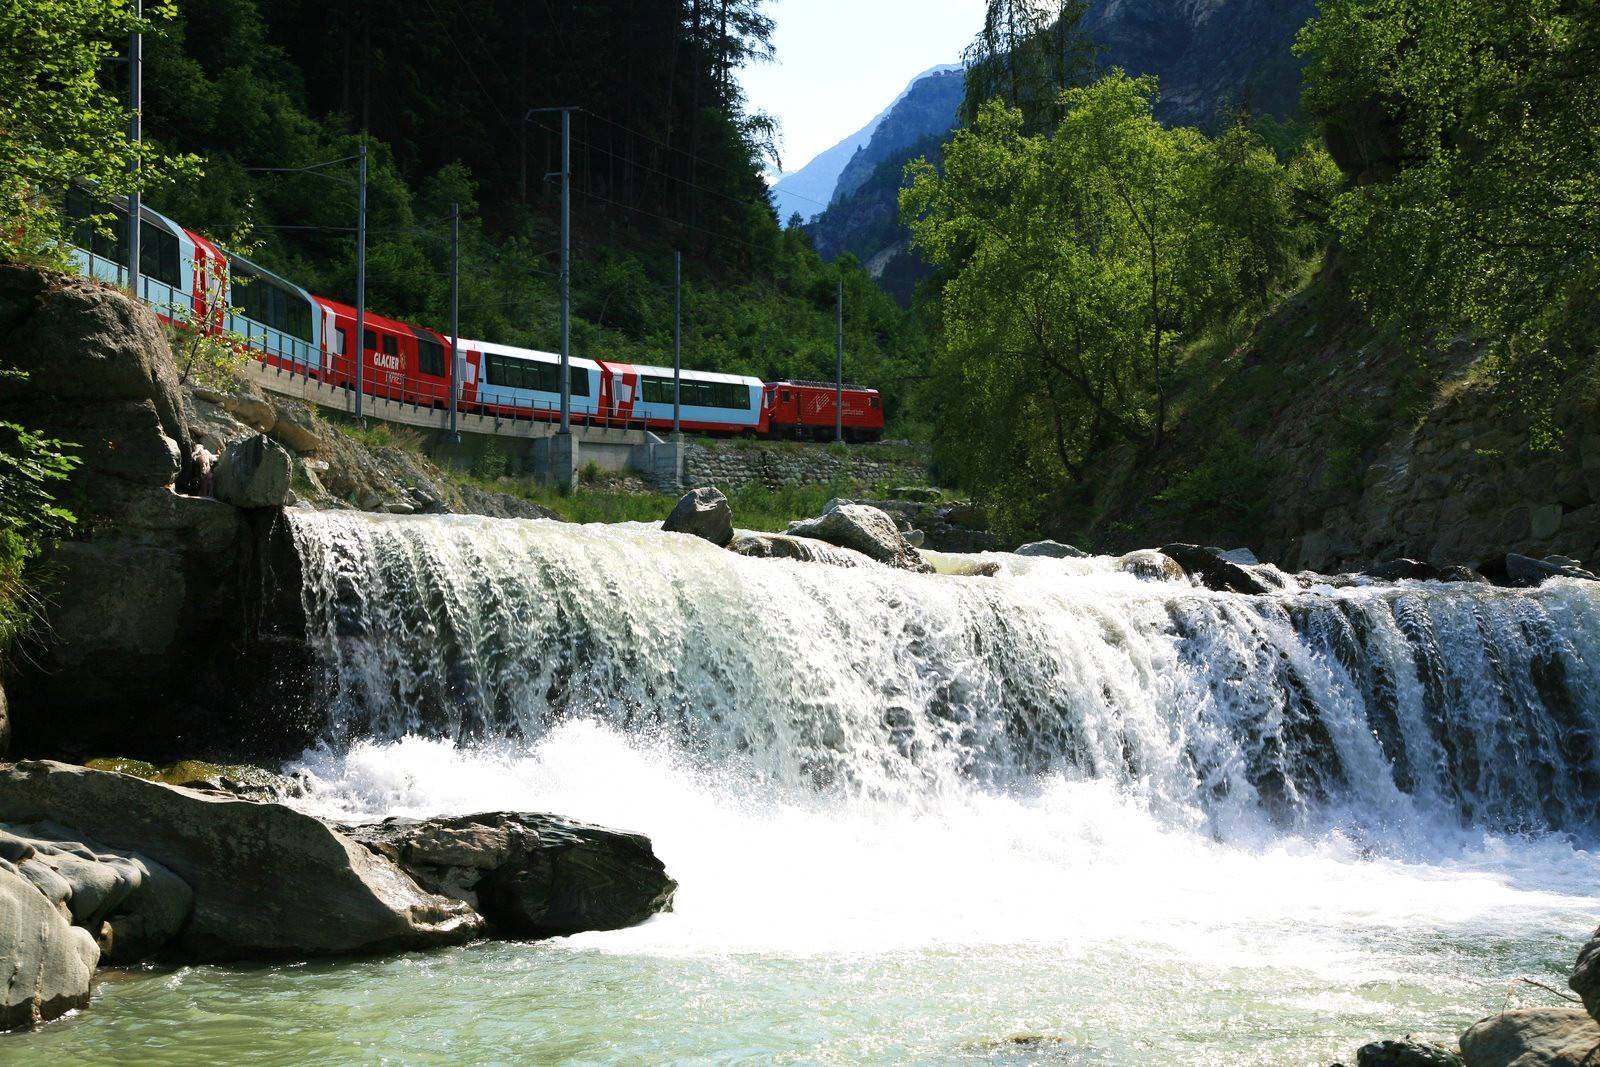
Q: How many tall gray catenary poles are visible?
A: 6